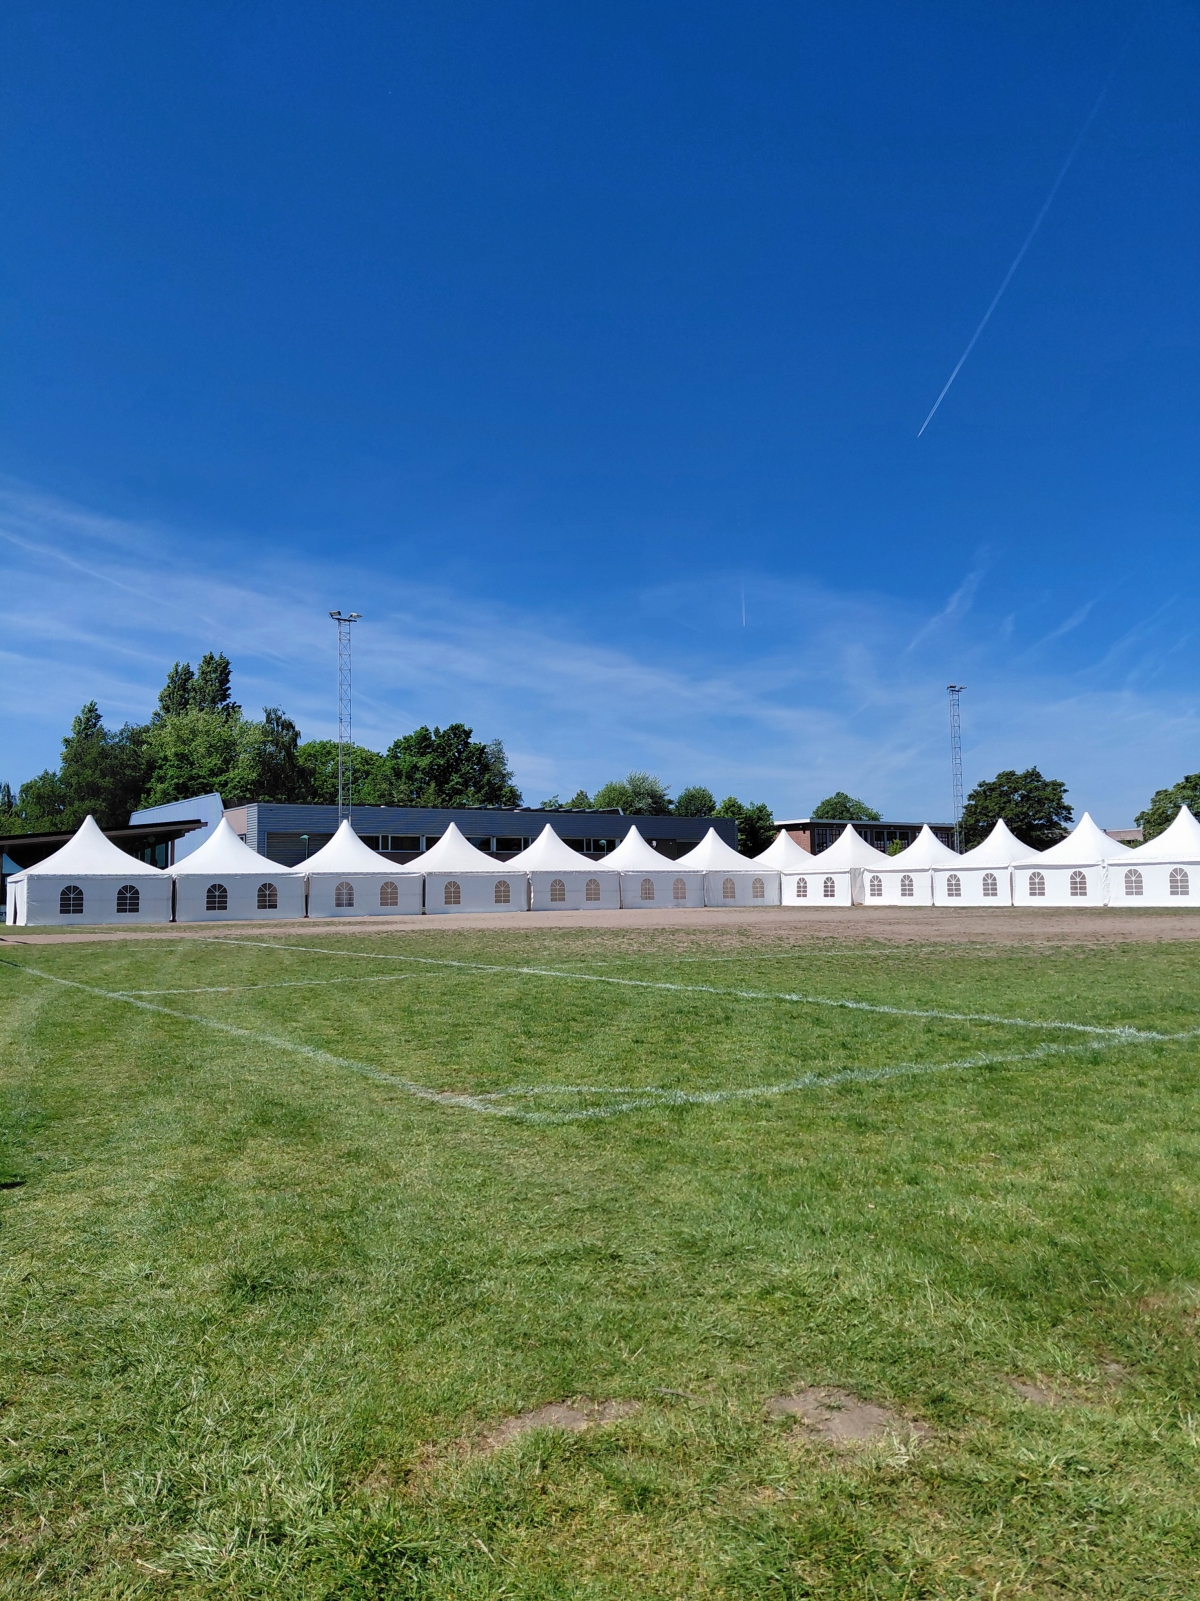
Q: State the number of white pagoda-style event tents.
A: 13